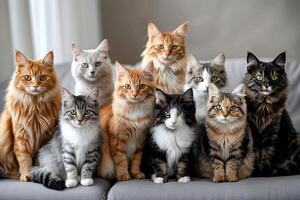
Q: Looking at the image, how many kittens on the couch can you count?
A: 9